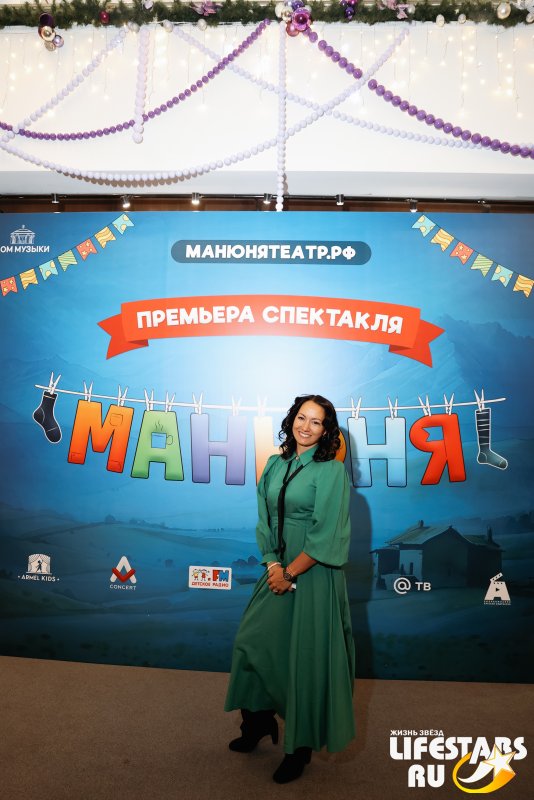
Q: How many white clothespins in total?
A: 13